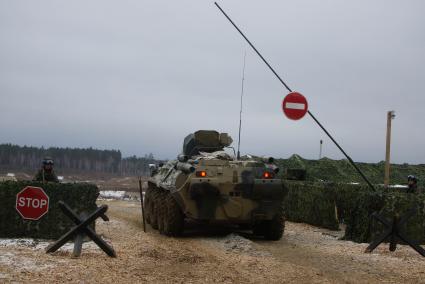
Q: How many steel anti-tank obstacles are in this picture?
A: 2